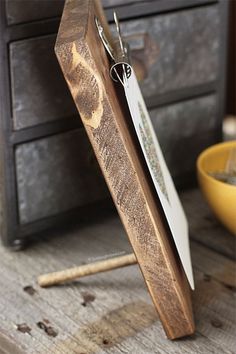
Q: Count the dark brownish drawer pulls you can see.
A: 1